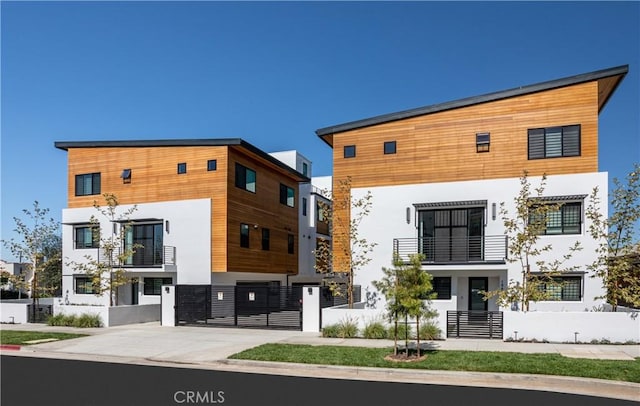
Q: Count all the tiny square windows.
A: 4